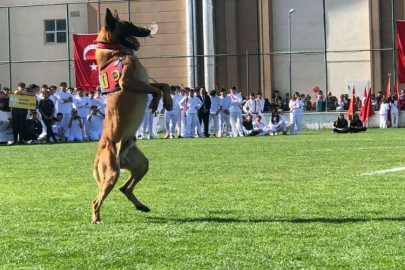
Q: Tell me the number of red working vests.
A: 1